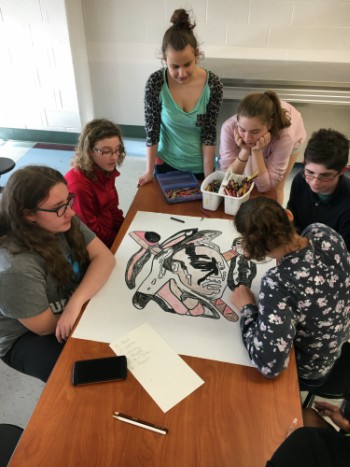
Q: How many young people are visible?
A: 6